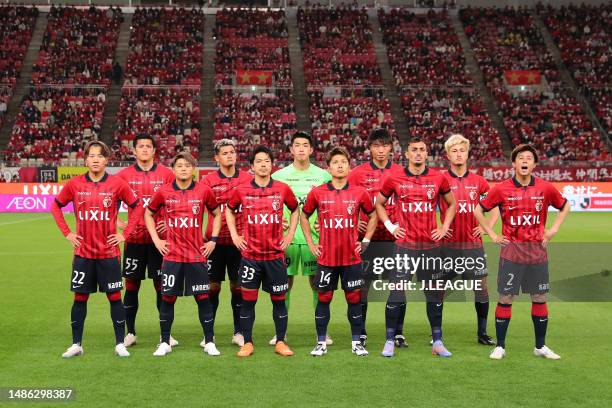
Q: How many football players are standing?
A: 11